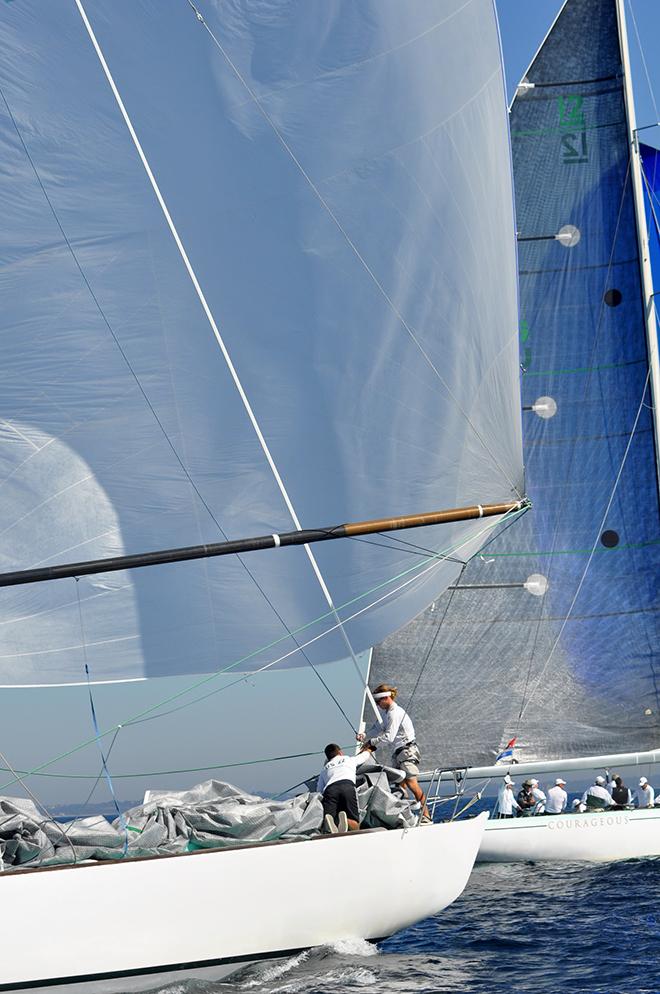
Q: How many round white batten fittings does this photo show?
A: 3